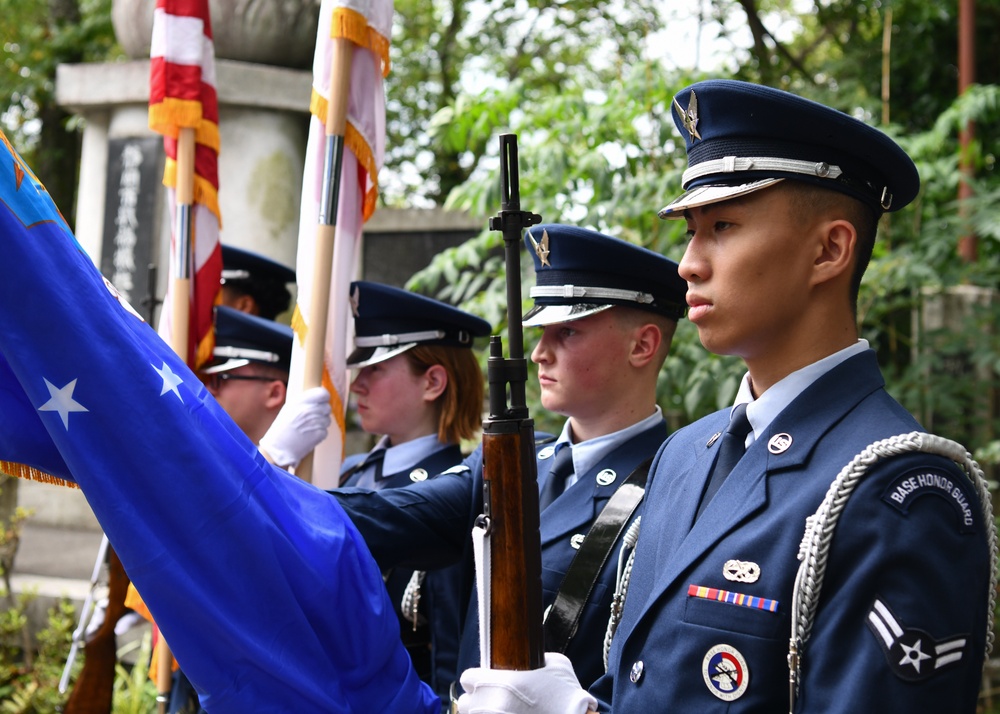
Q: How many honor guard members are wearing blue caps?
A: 5